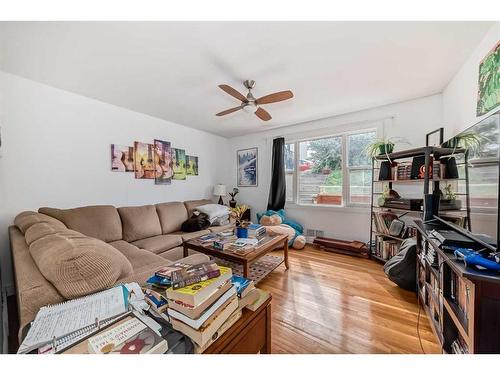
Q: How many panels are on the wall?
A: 5